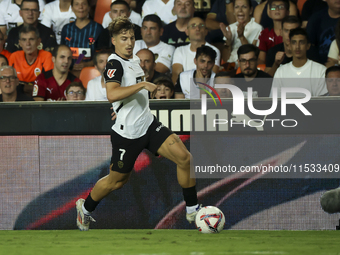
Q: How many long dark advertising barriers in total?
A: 1